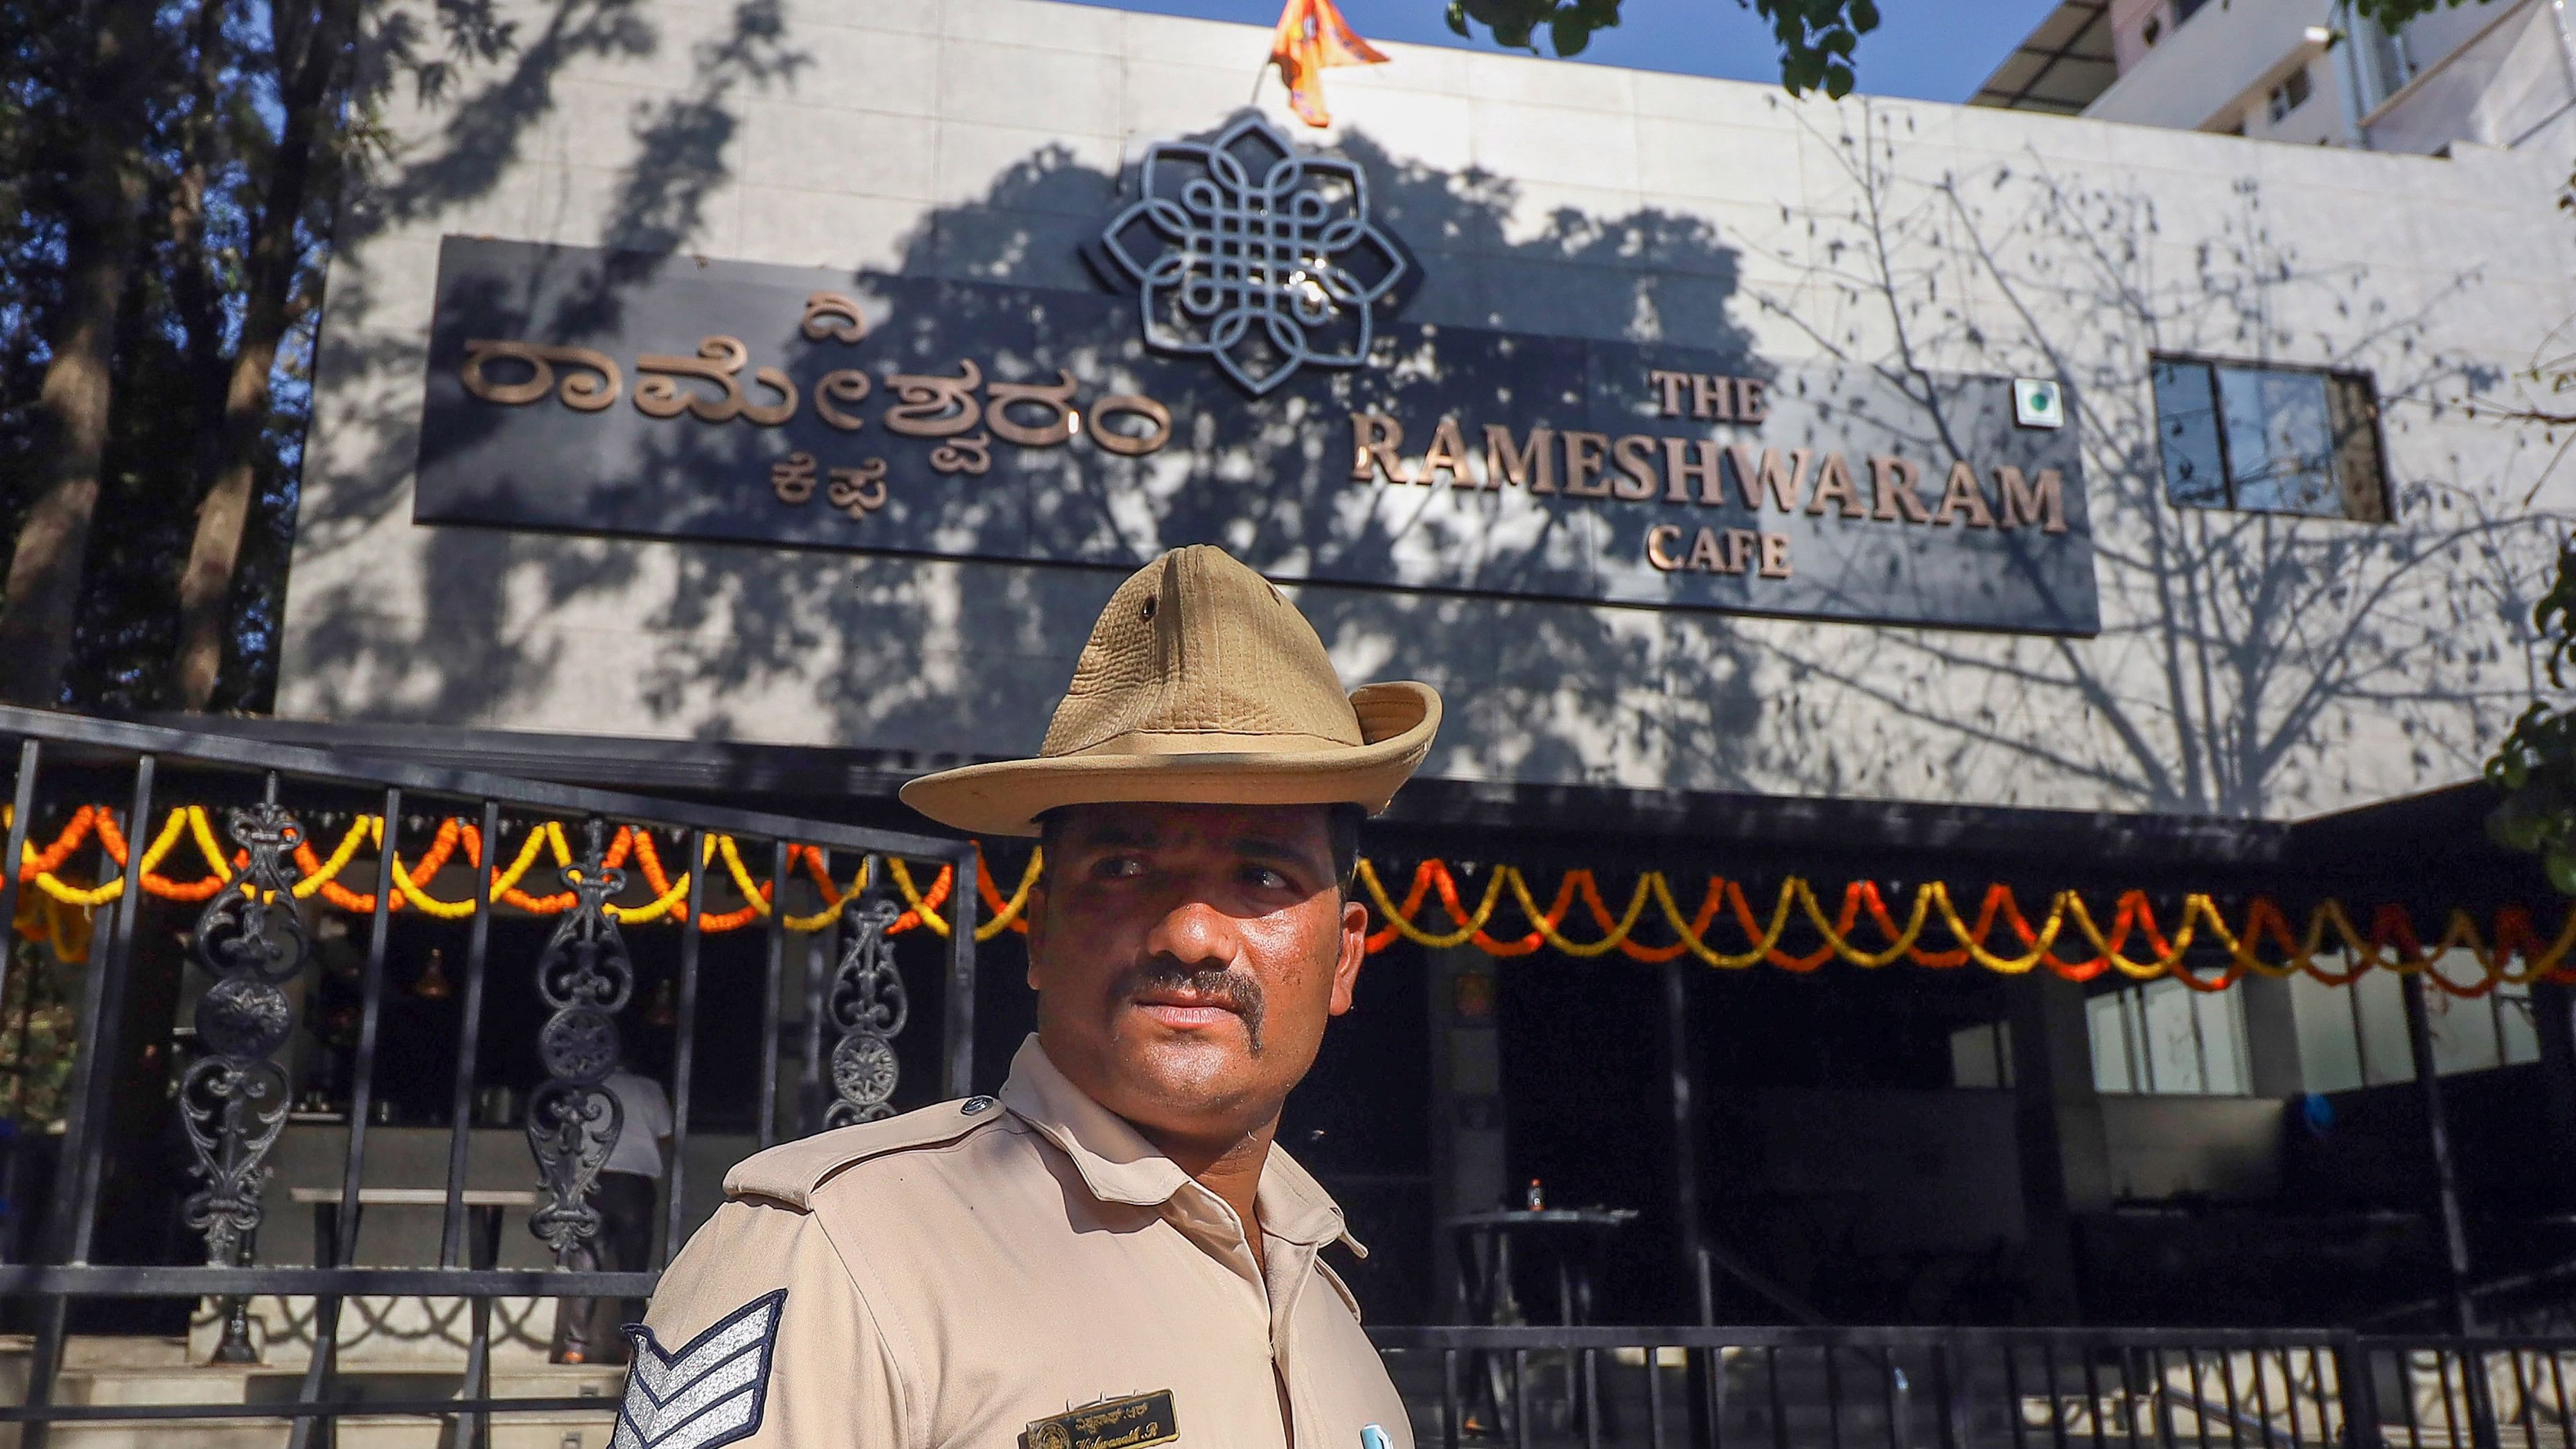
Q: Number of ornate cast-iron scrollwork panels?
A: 3